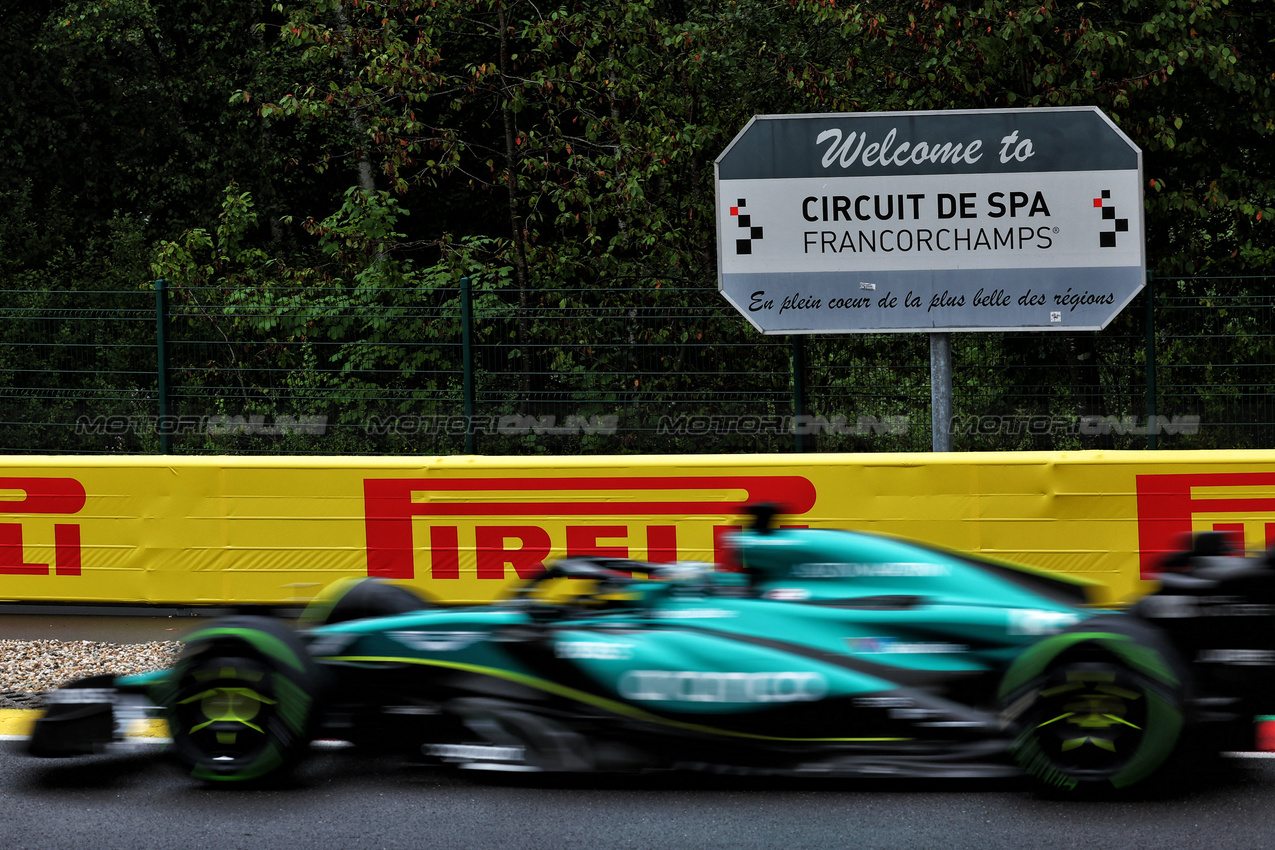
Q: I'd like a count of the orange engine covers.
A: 0